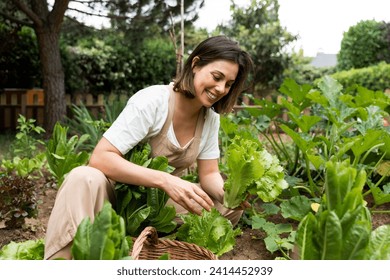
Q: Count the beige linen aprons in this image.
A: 1